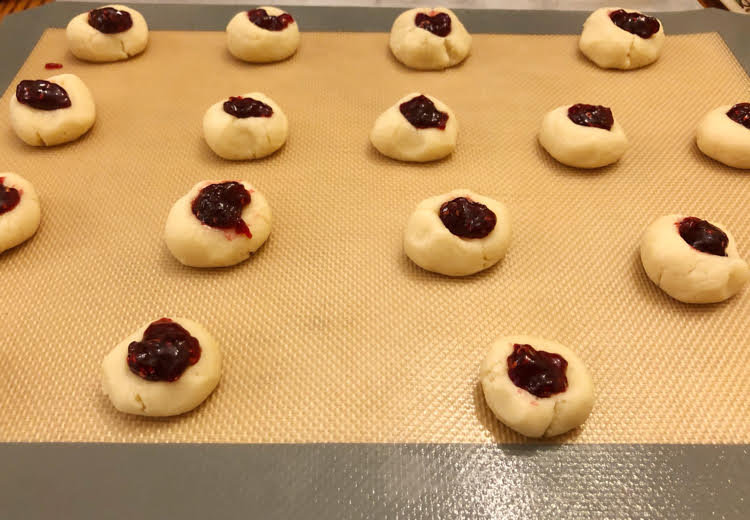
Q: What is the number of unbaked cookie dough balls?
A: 15